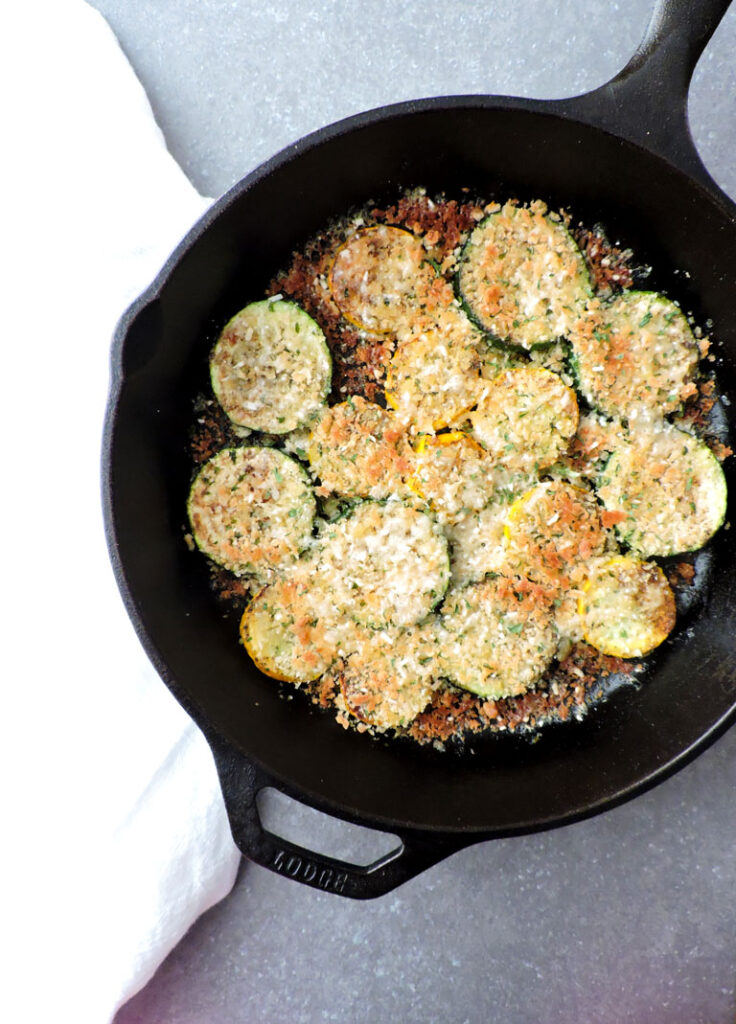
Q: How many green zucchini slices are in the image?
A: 7